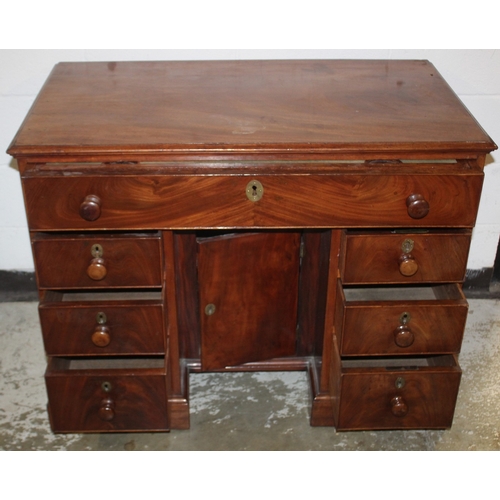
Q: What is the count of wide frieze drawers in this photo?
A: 1